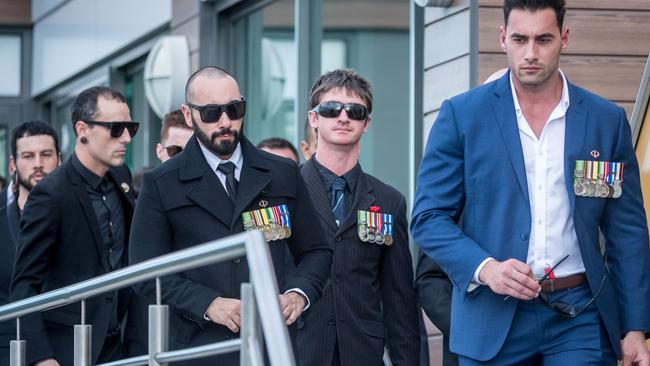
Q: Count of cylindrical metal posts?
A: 4